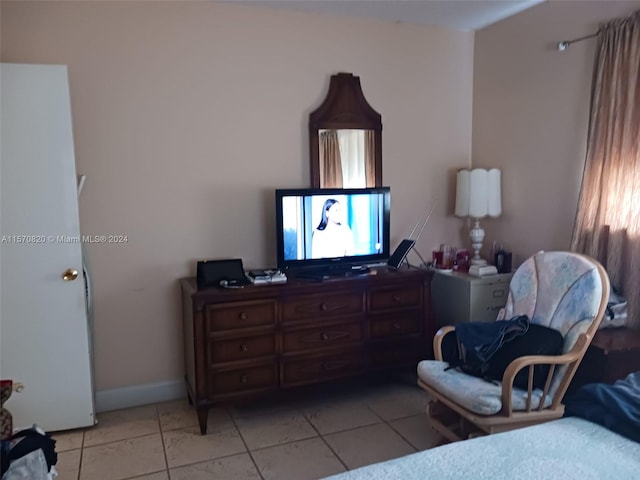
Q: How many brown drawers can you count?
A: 9